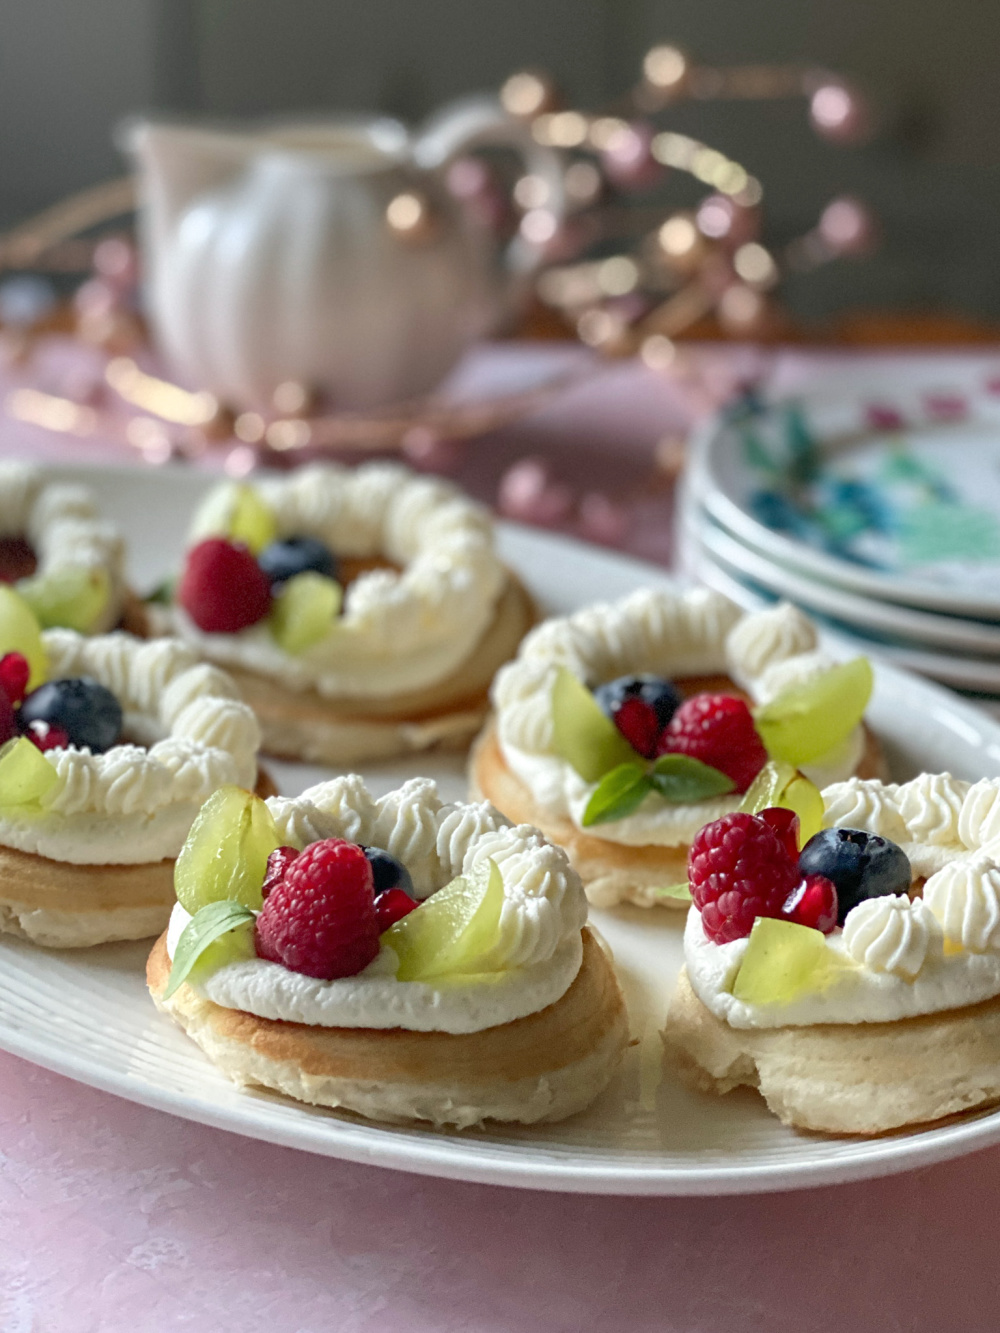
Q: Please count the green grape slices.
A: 11